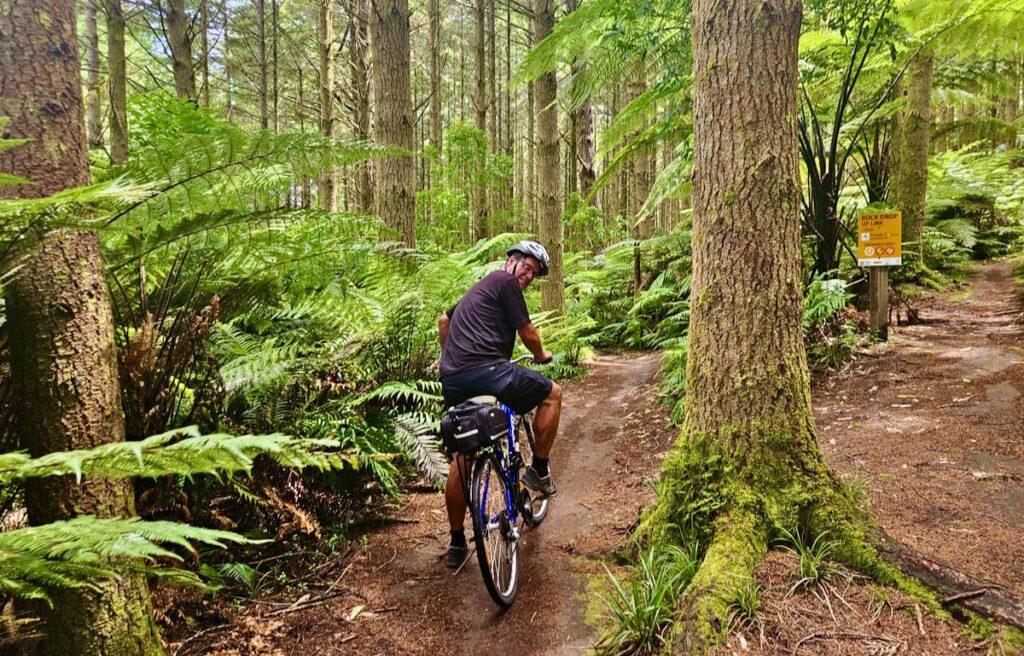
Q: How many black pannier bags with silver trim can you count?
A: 1